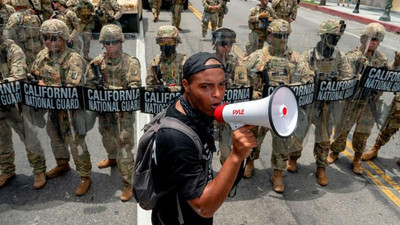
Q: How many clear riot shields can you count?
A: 8